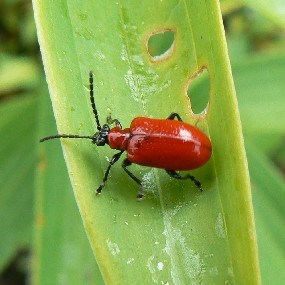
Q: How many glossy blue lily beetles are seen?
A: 0